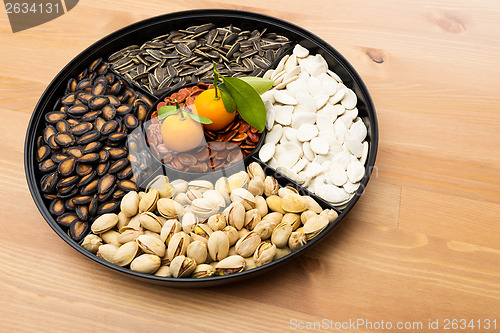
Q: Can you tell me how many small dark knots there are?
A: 2